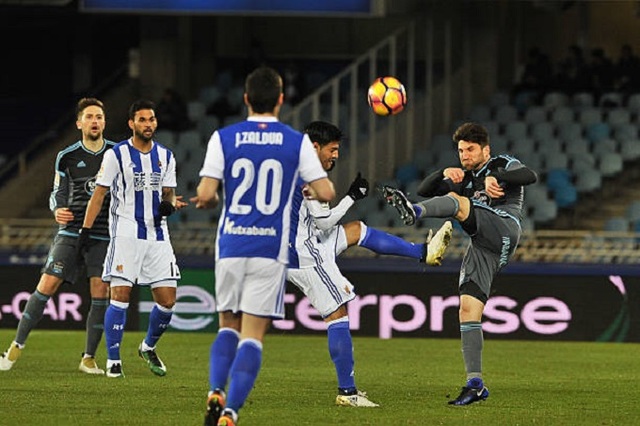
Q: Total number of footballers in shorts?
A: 5